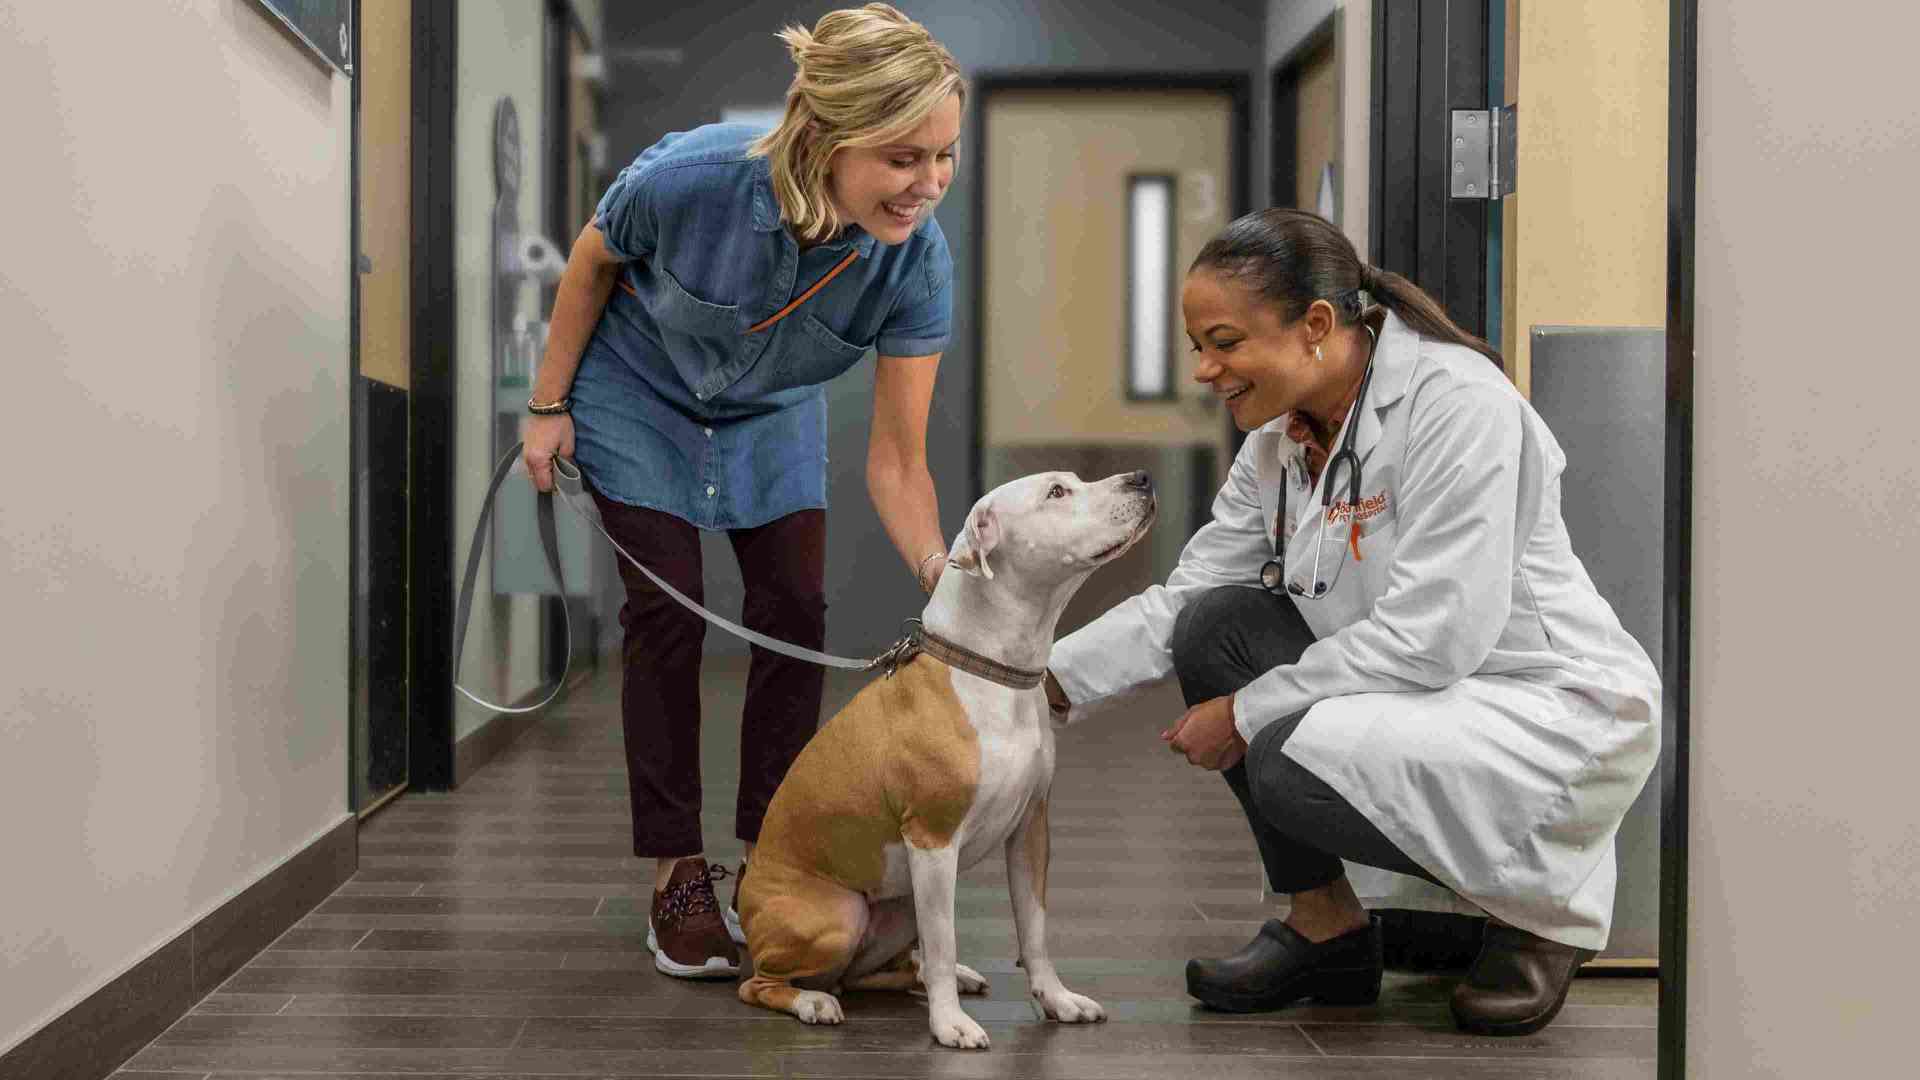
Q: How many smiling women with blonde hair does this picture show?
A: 1